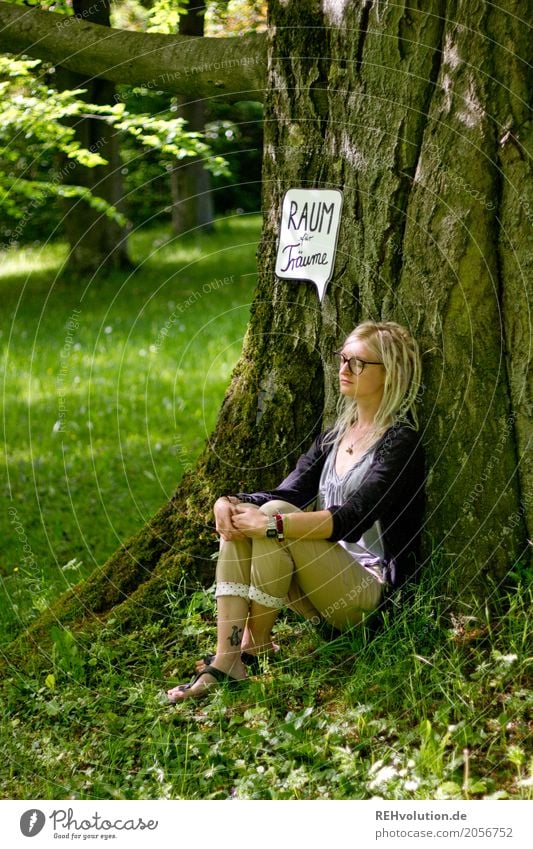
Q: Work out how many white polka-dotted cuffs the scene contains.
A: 2